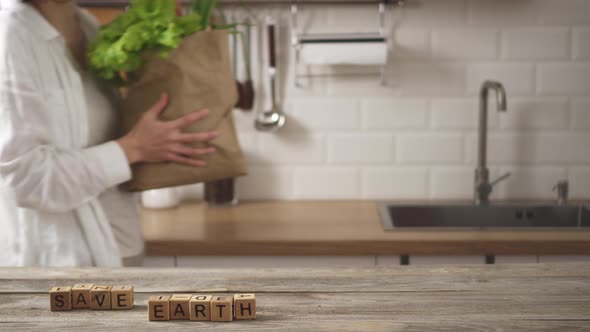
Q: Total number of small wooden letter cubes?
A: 9